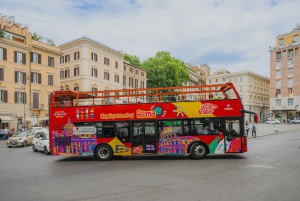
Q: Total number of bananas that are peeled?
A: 0